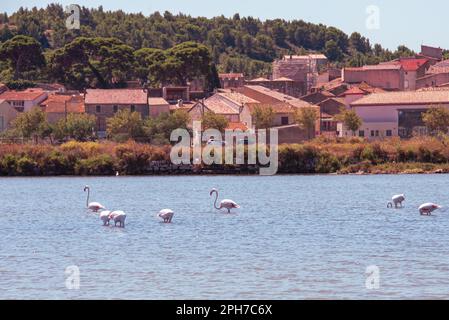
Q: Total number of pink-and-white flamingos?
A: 7